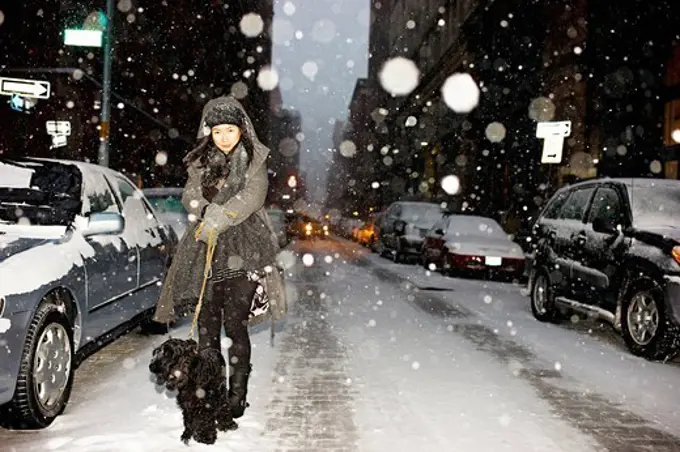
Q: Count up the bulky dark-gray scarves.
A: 1